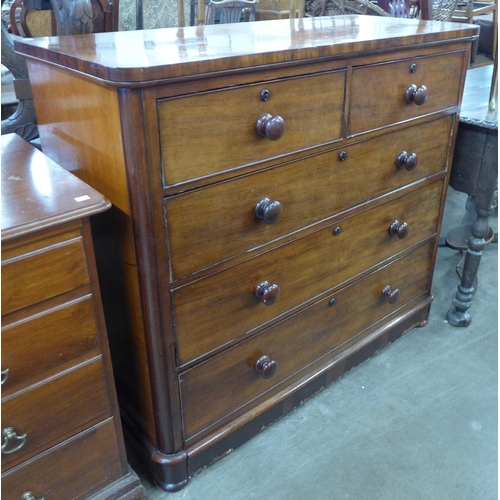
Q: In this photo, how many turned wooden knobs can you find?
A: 8